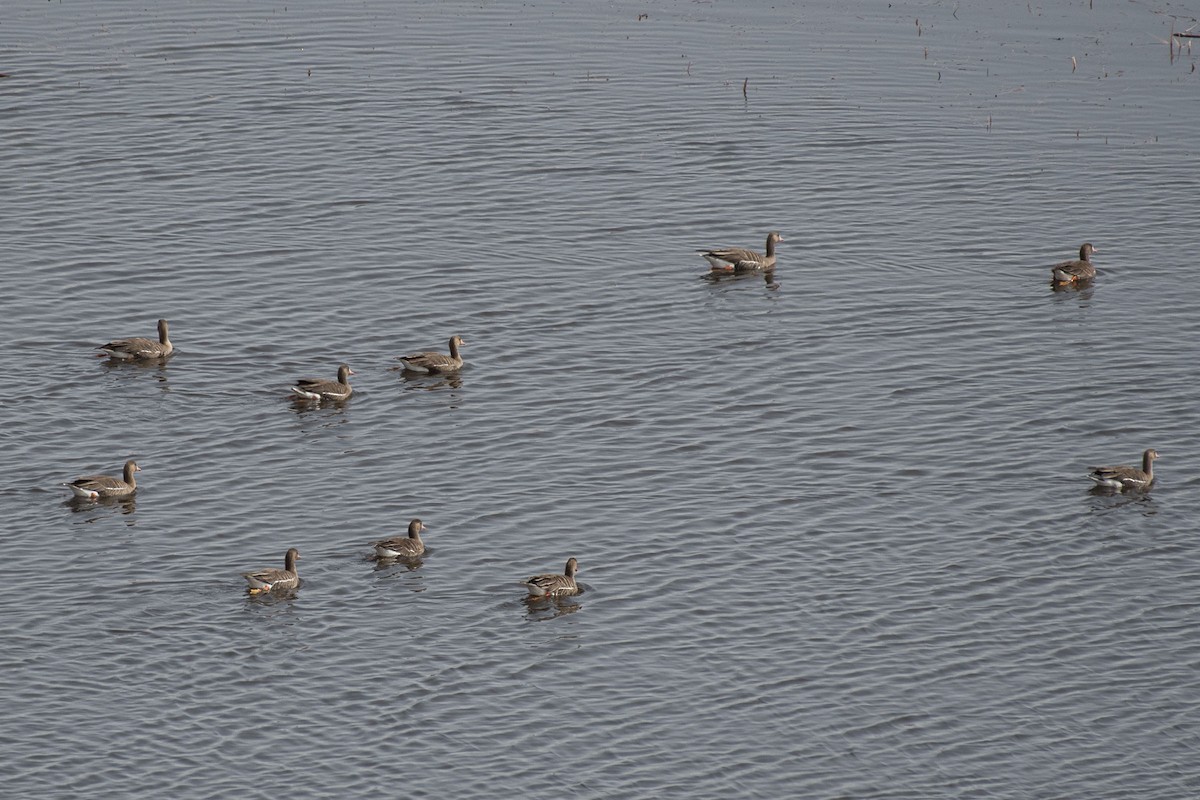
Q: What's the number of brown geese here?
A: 10